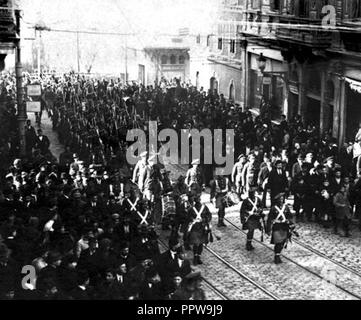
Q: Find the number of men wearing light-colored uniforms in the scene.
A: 5